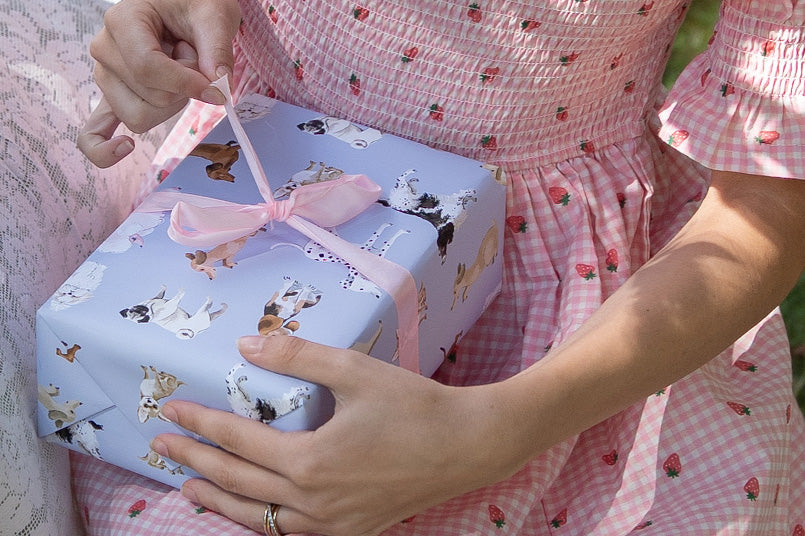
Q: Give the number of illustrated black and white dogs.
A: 6